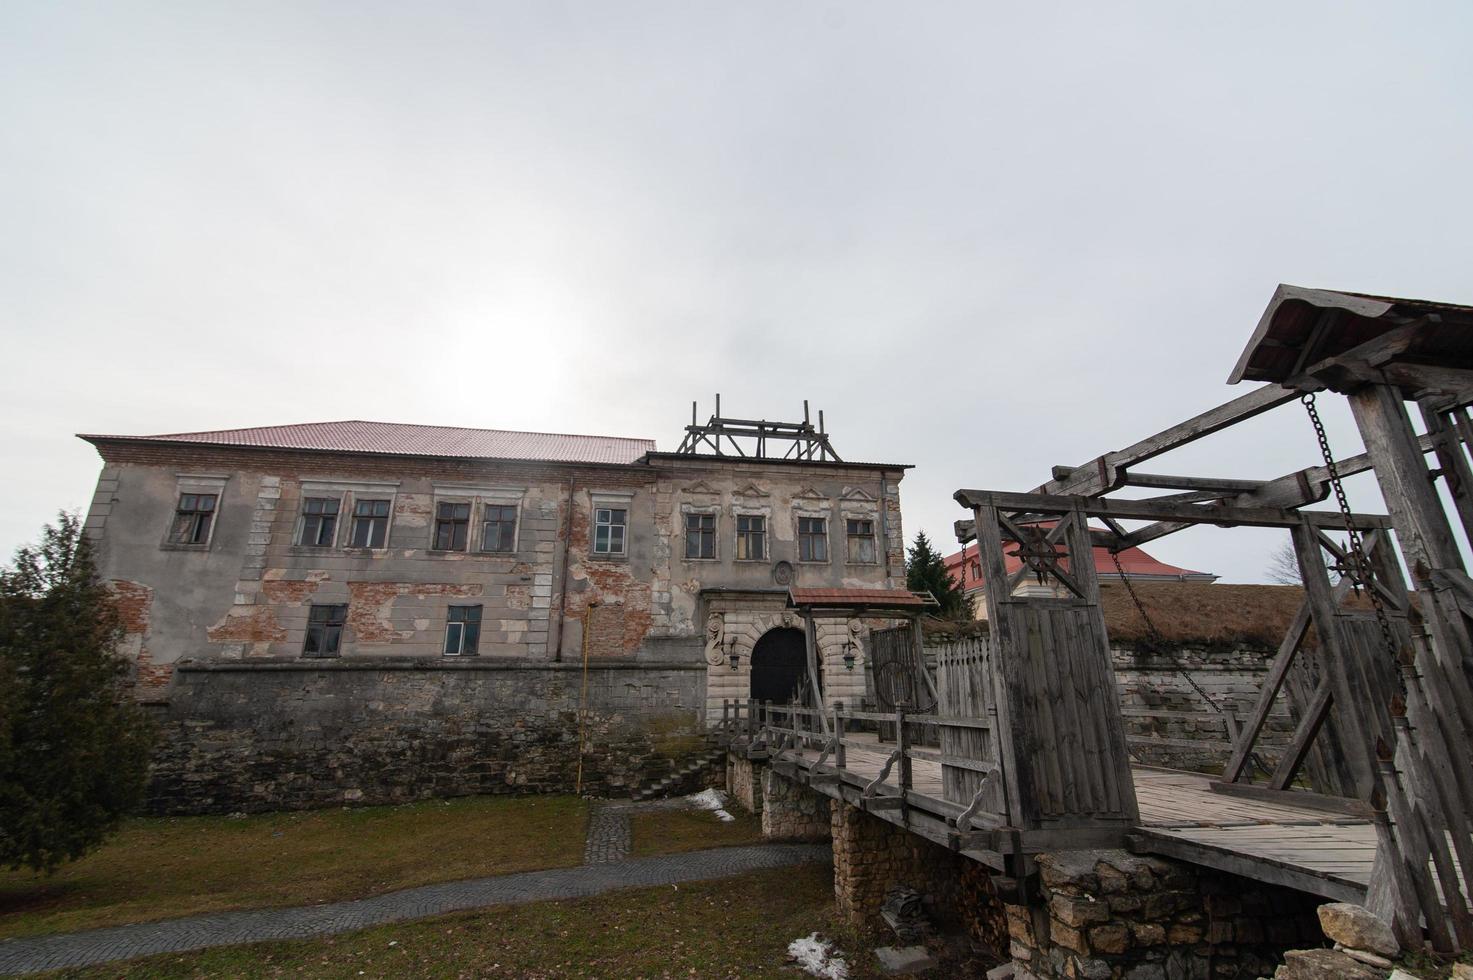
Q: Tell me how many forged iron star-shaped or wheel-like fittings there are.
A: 2